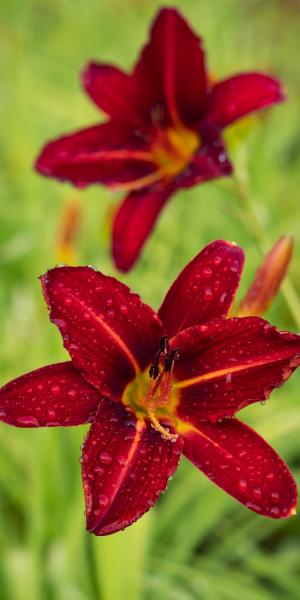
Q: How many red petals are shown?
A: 12